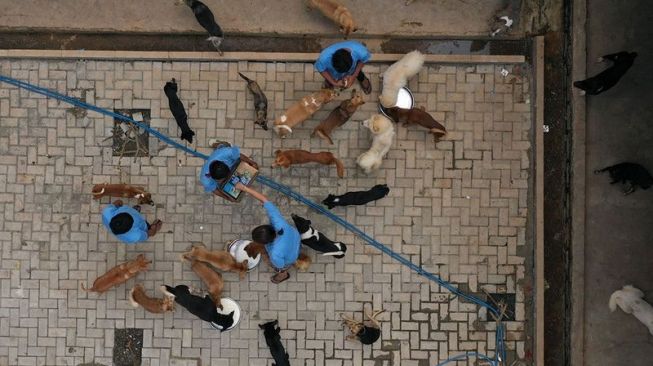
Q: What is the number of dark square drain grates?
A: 3